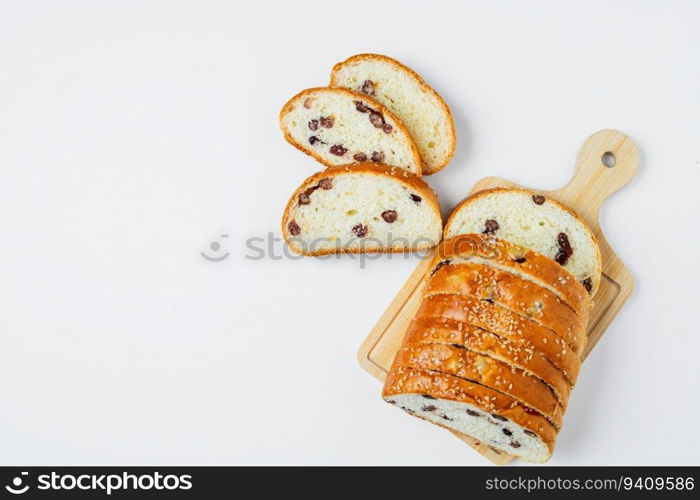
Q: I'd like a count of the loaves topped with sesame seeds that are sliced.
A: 1